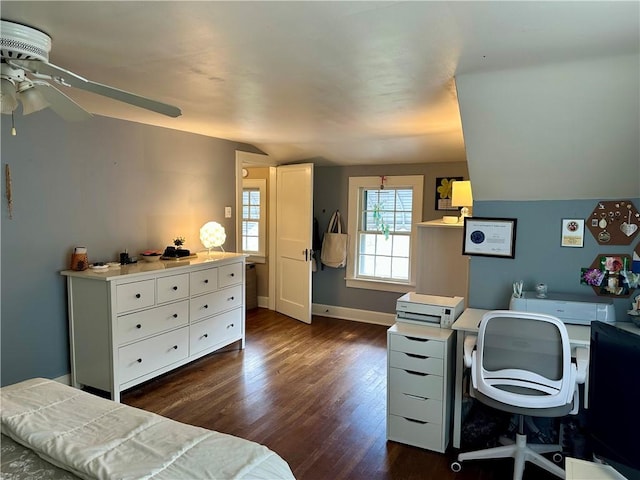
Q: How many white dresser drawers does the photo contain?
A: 8